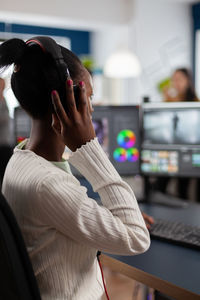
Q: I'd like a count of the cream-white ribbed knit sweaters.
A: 1